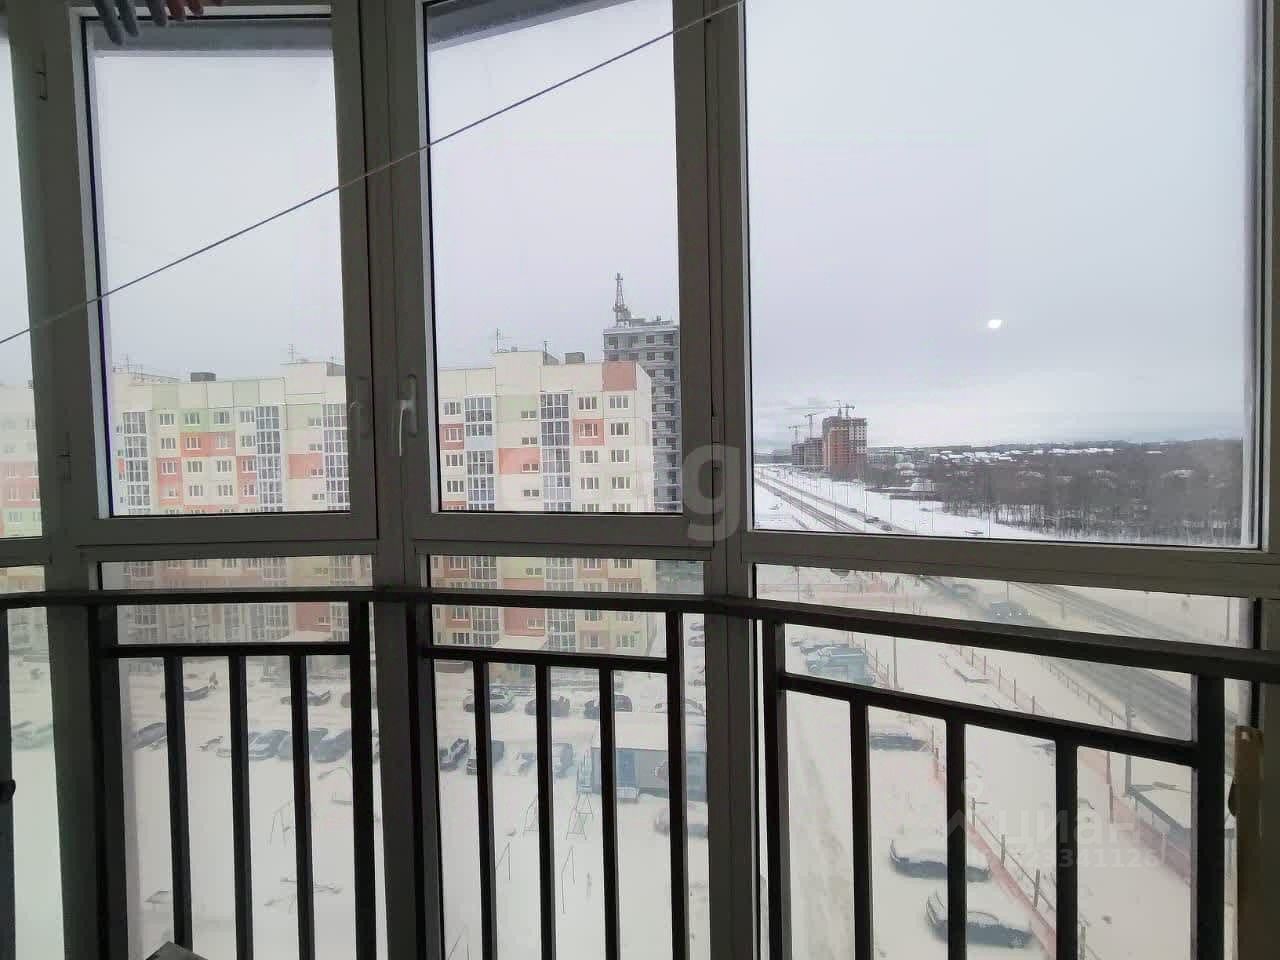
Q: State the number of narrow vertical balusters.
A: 9